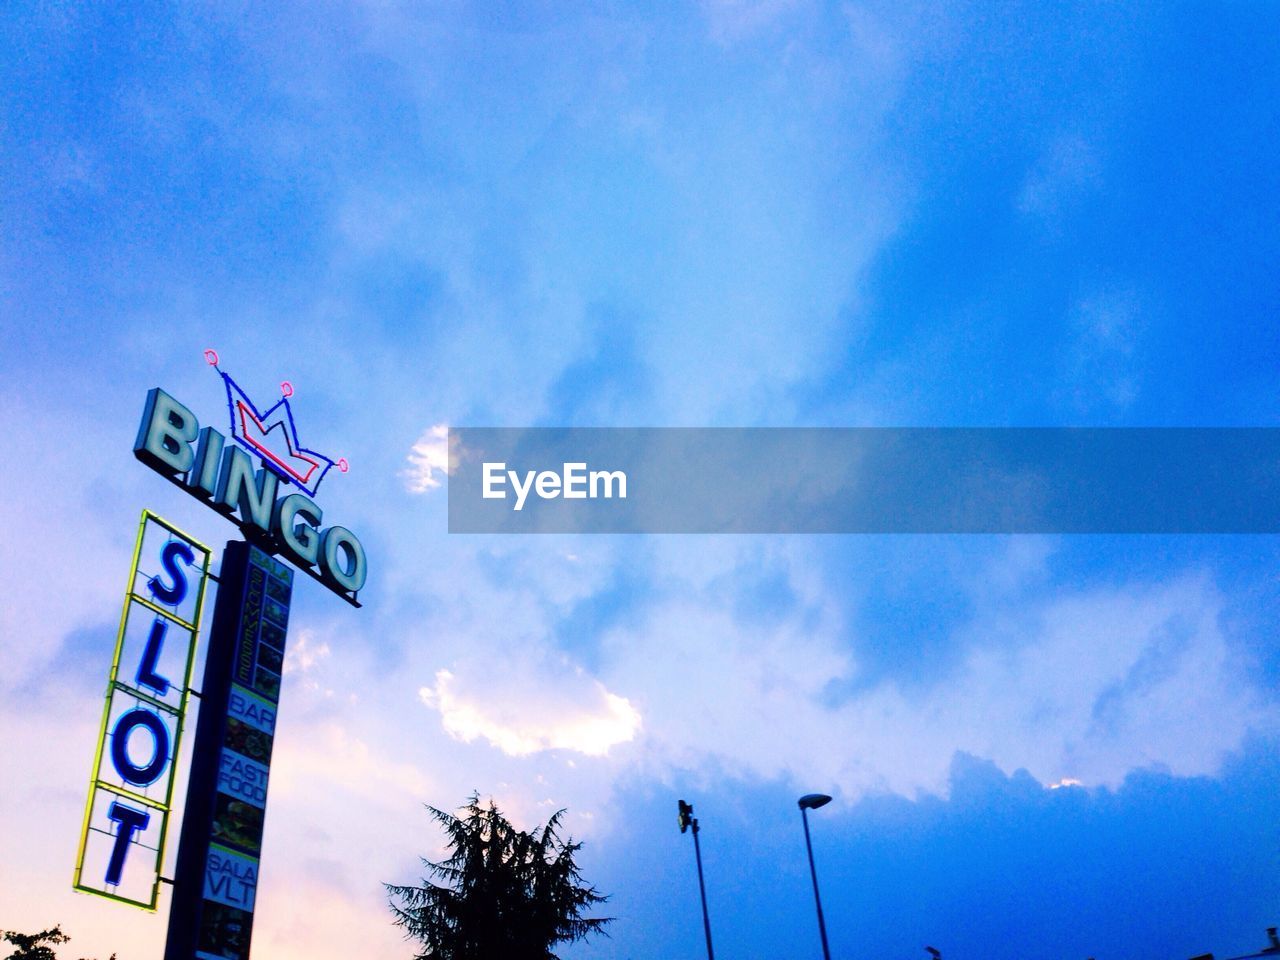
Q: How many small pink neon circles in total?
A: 3